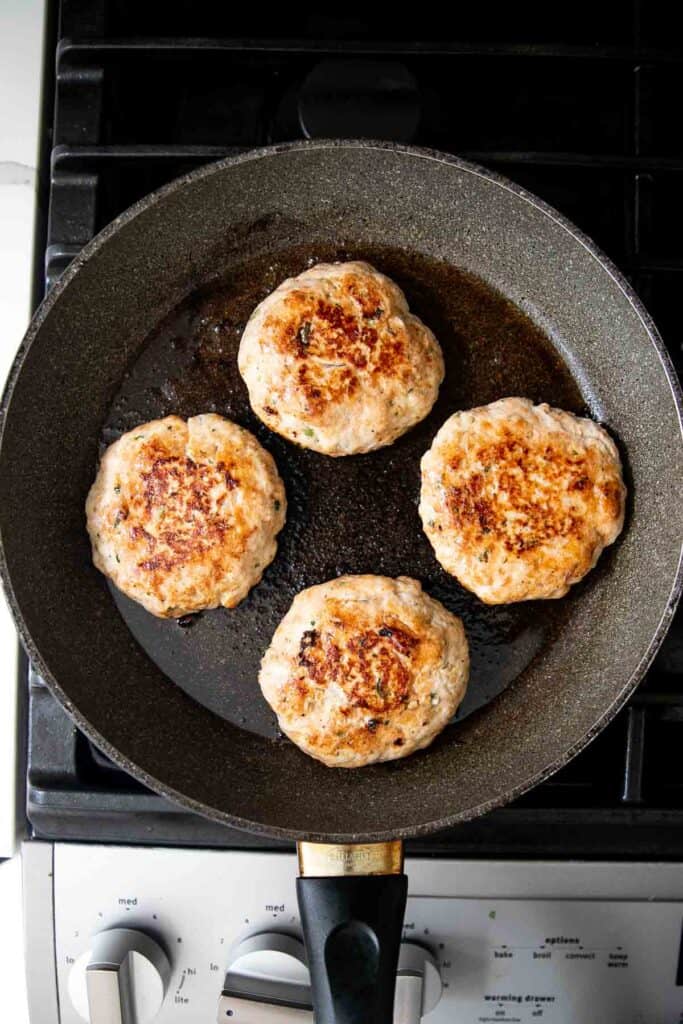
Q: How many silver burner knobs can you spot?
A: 3